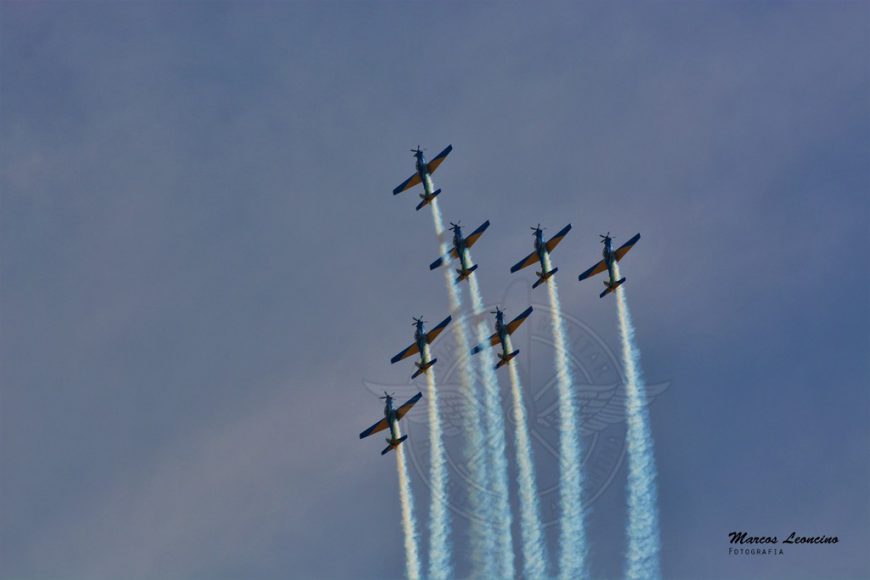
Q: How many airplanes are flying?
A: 7